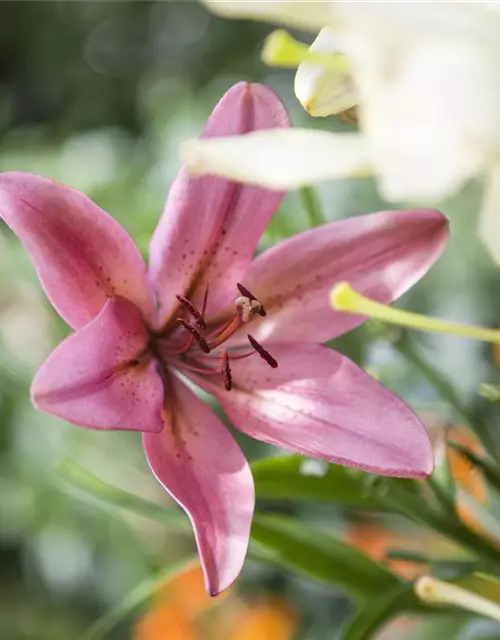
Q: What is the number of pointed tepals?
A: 6